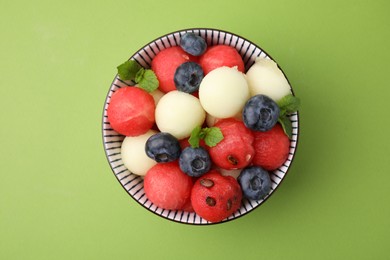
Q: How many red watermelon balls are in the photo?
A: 7